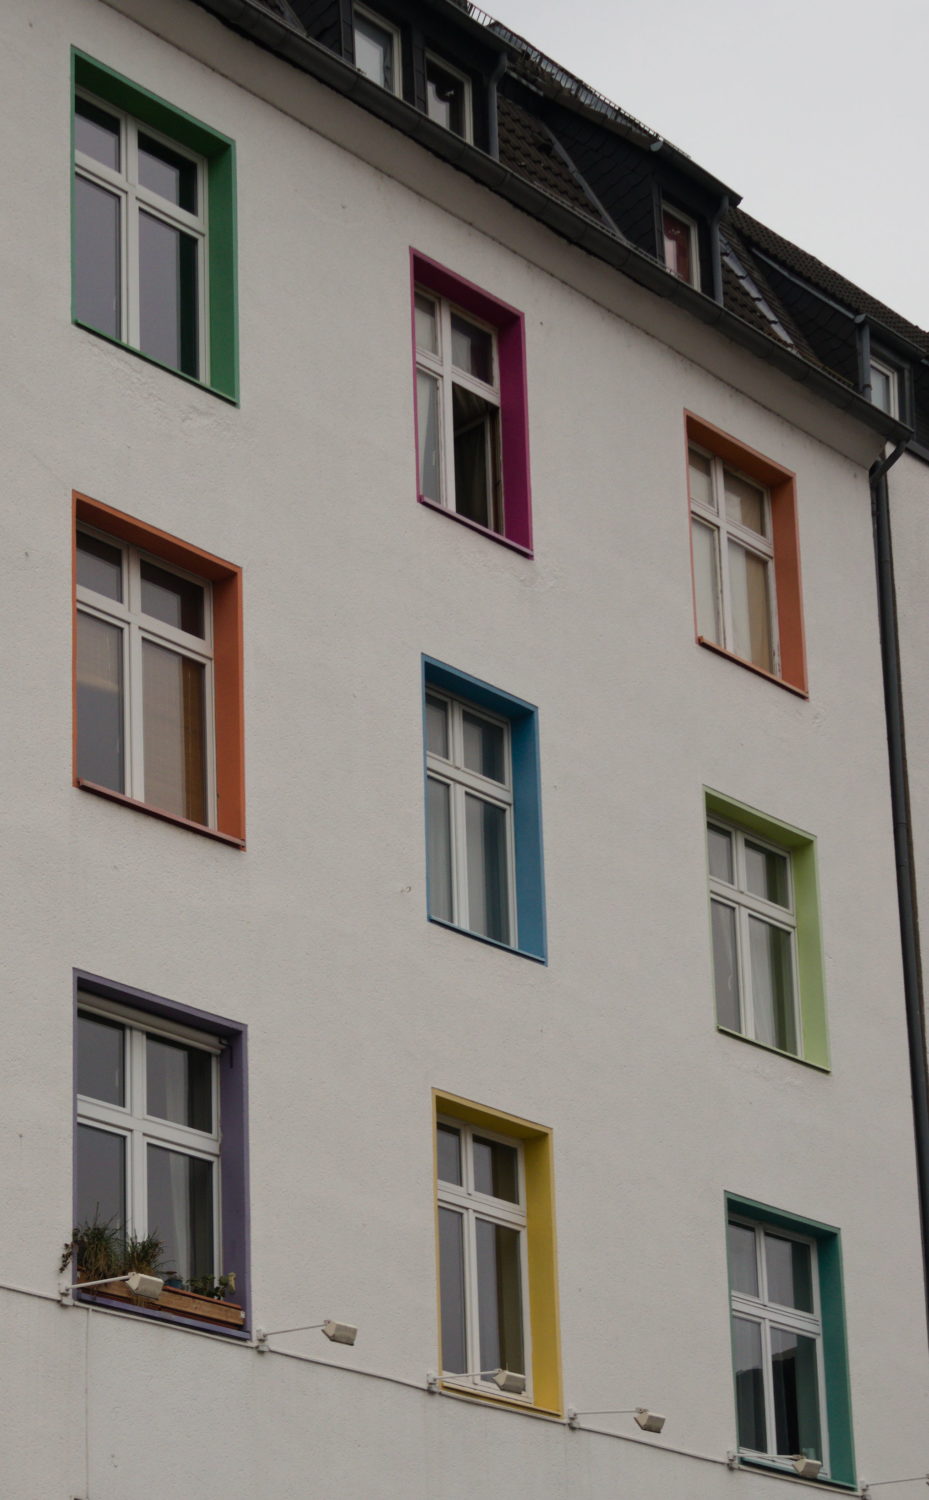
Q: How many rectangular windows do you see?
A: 13